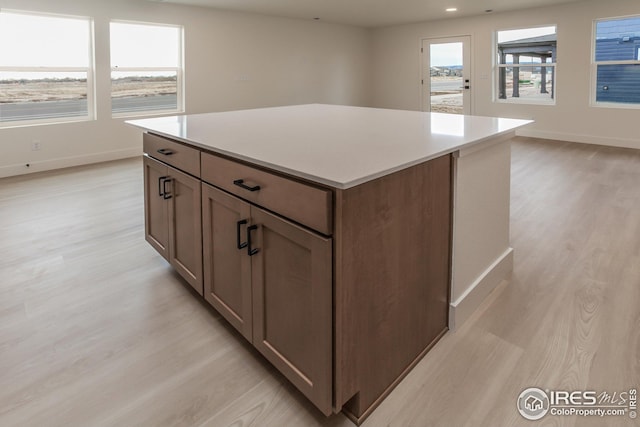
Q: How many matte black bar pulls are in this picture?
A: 6